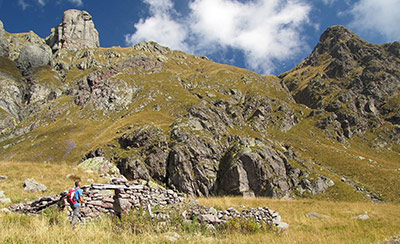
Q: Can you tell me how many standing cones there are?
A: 0